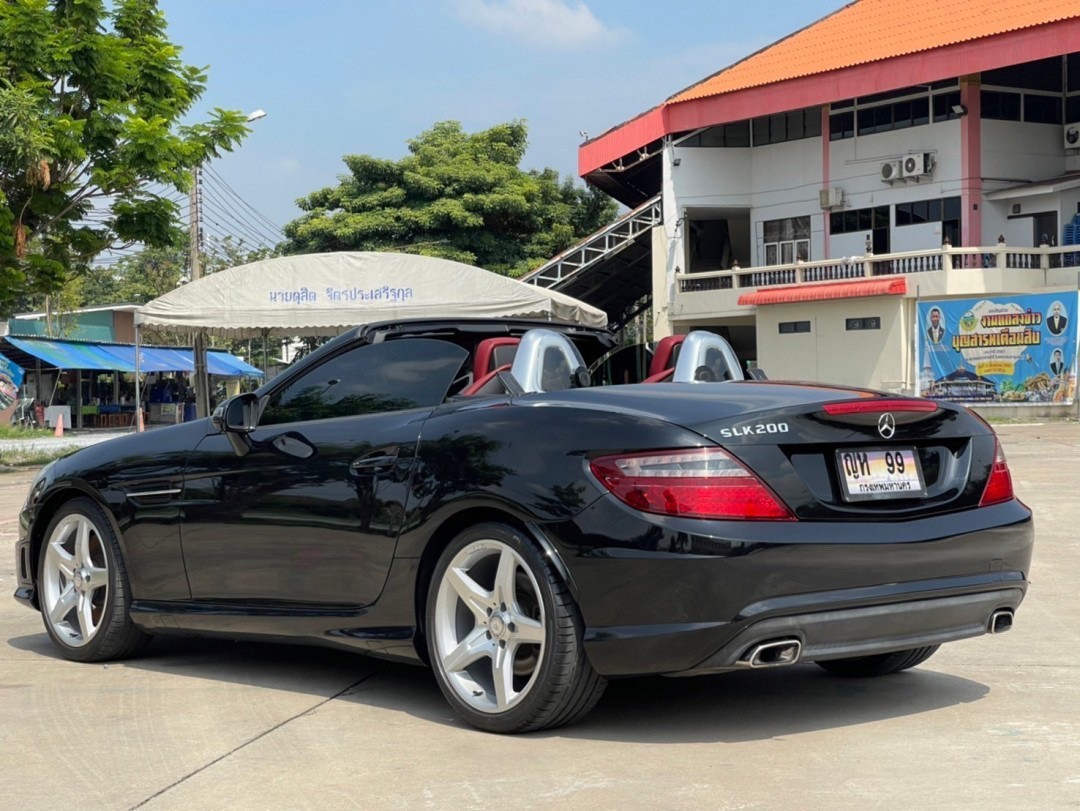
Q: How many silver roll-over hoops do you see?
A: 2